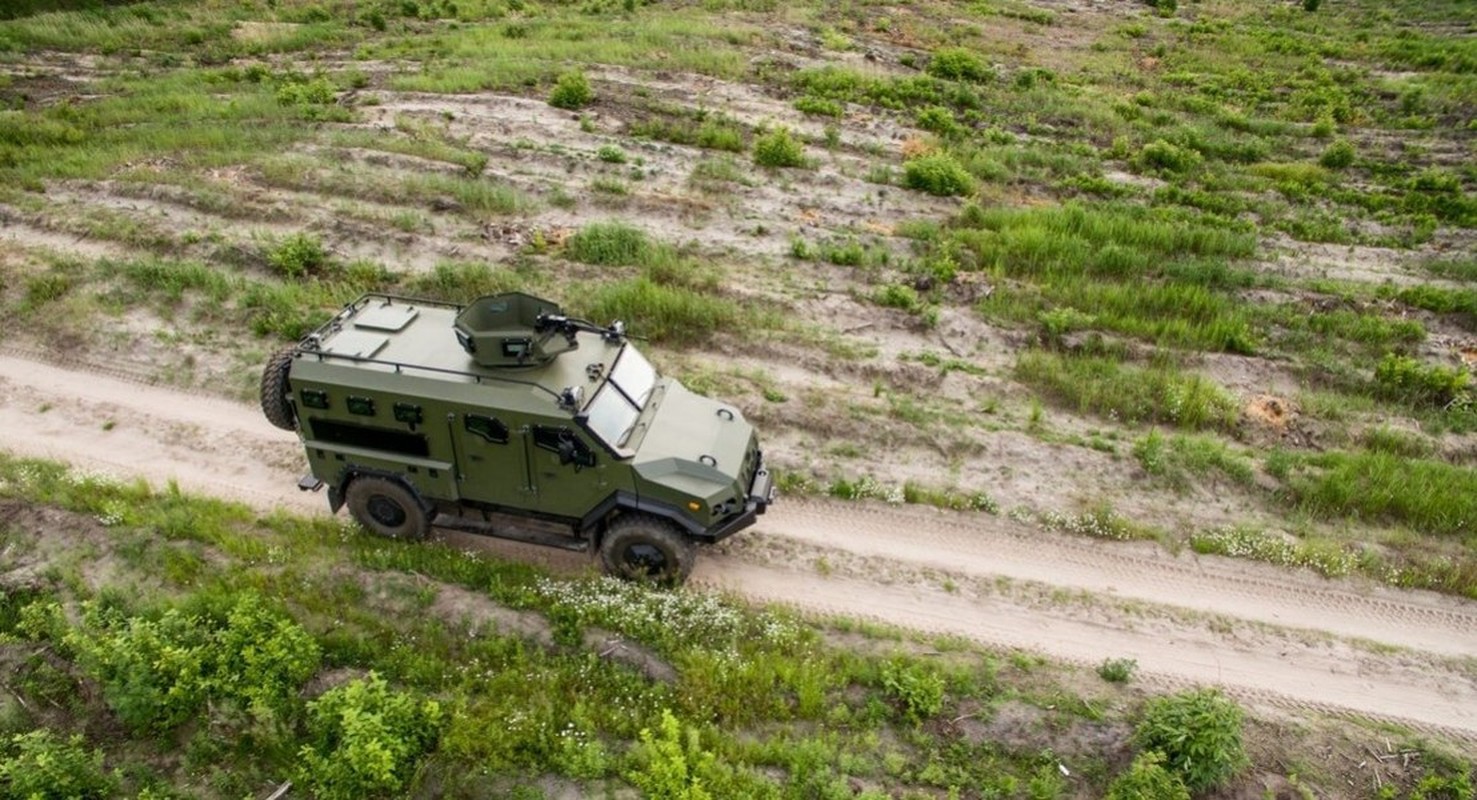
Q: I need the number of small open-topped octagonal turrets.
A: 1